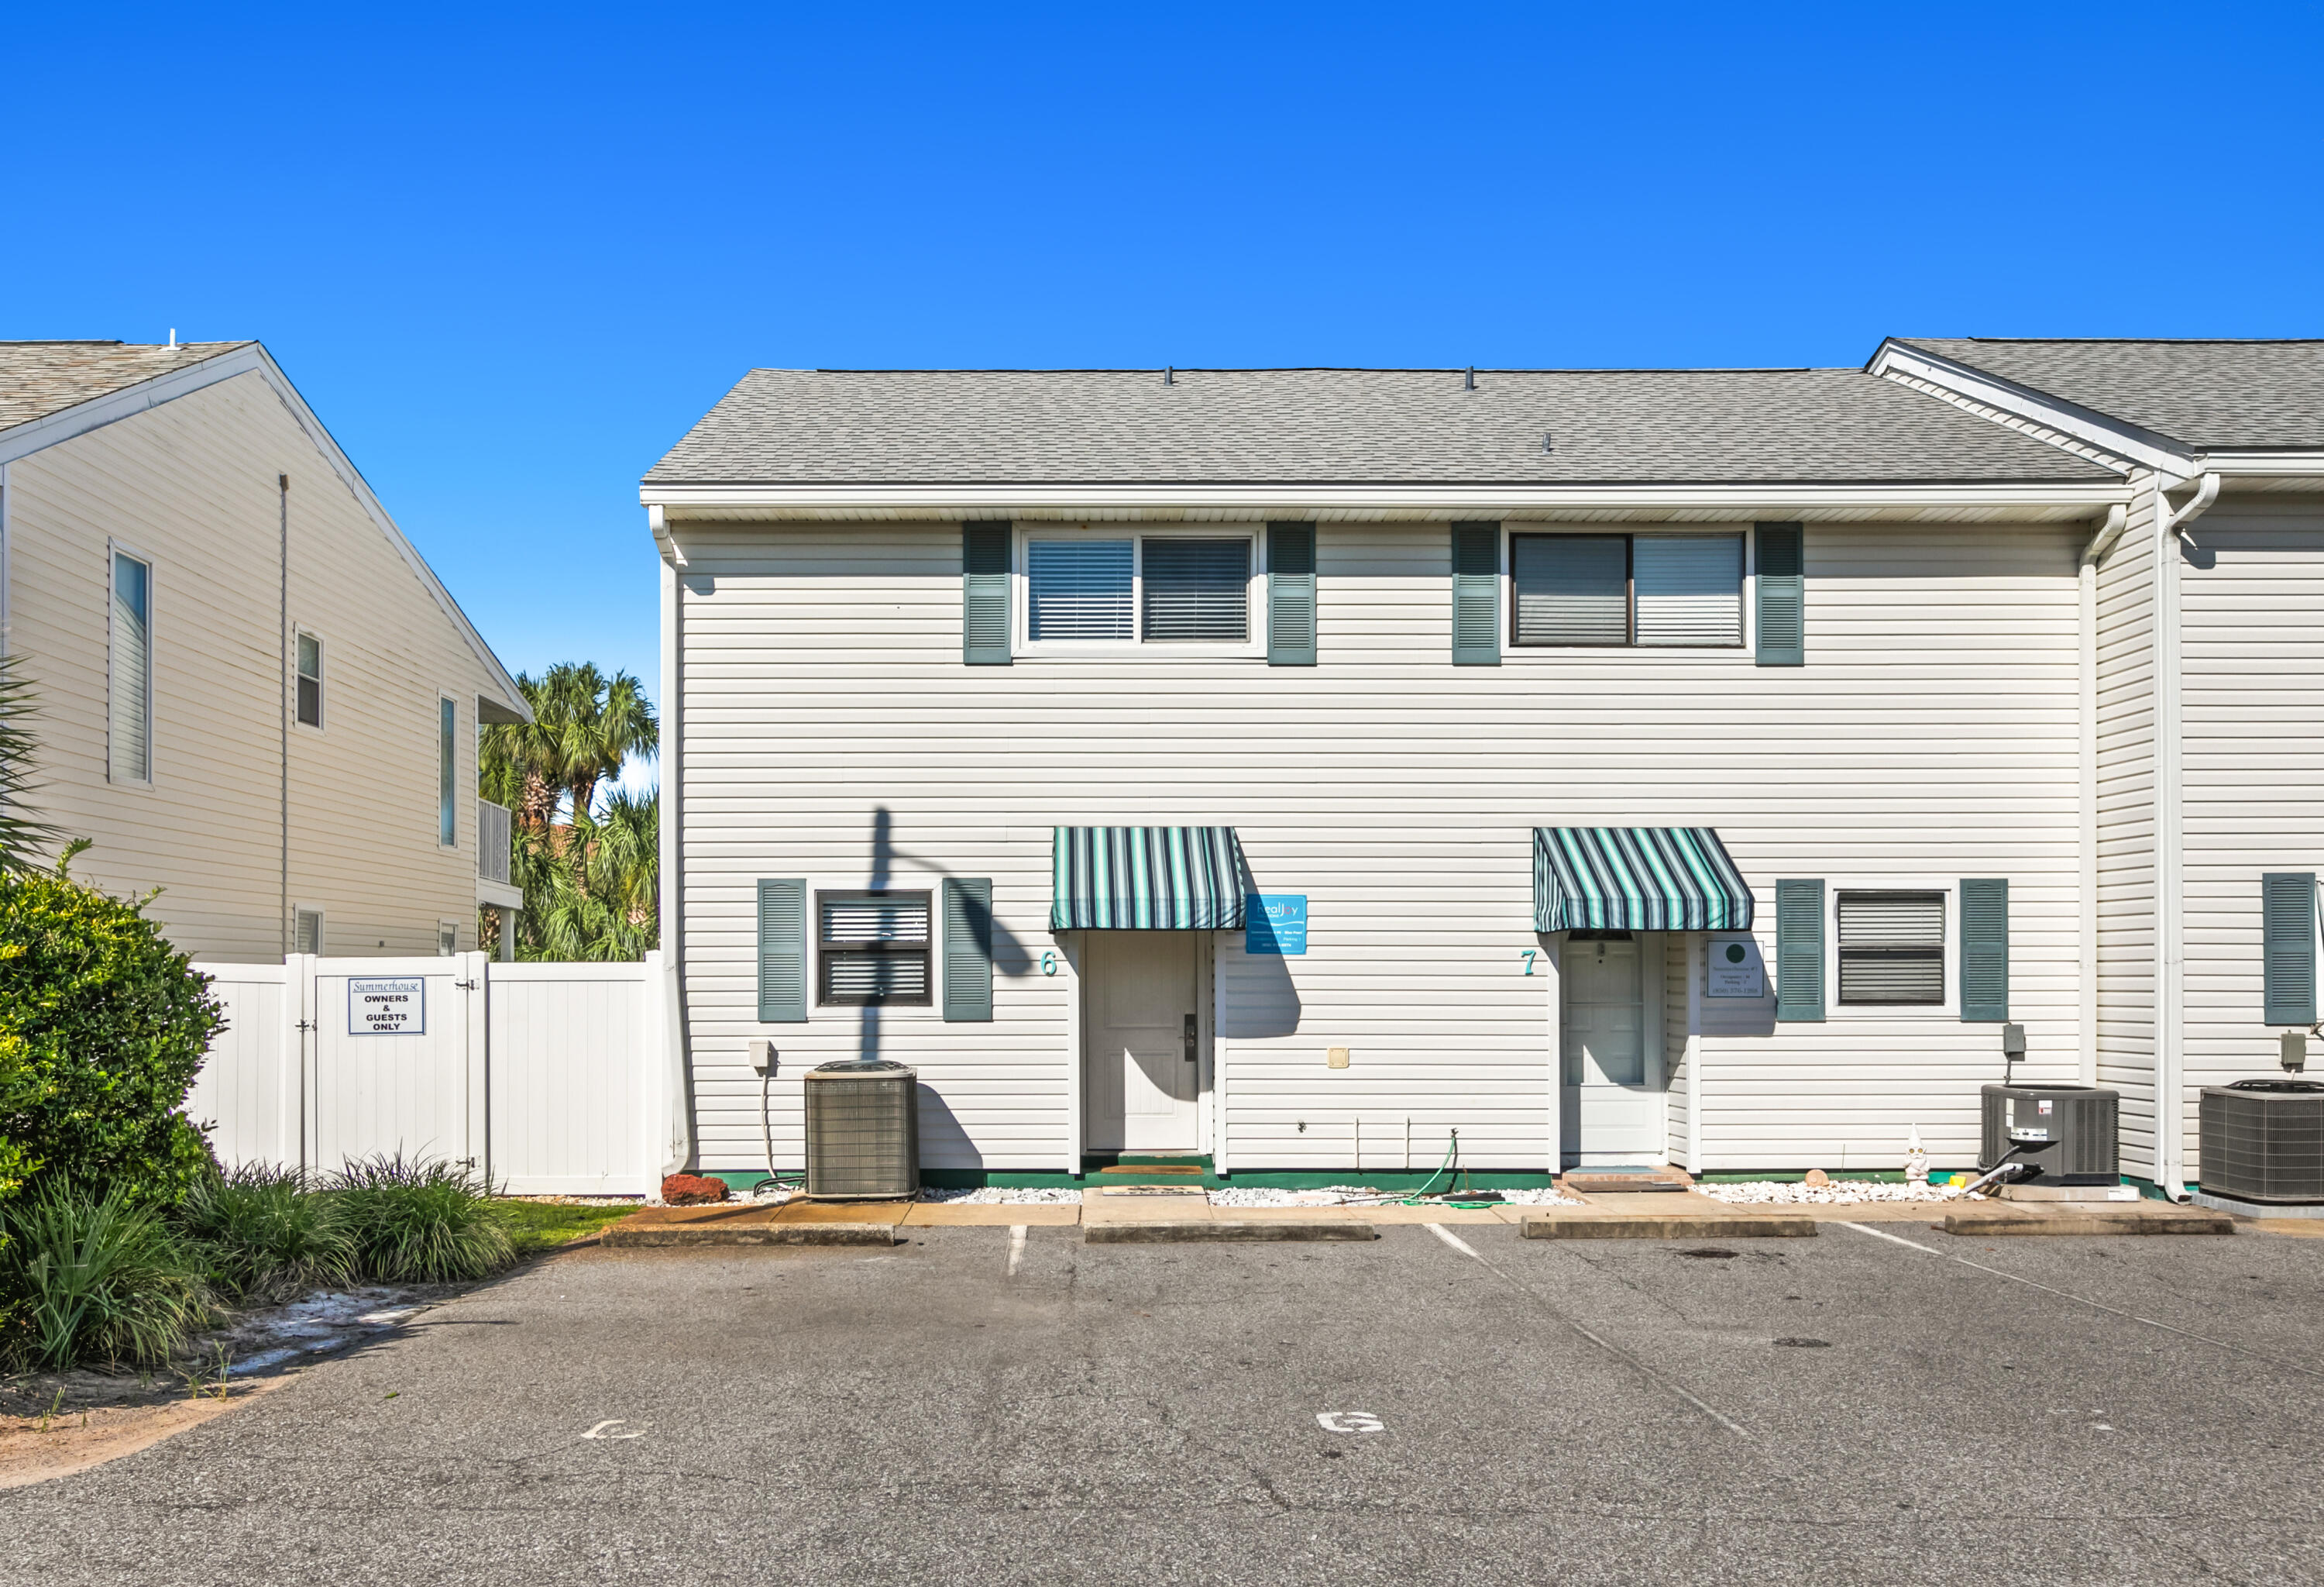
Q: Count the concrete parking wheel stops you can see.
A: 4